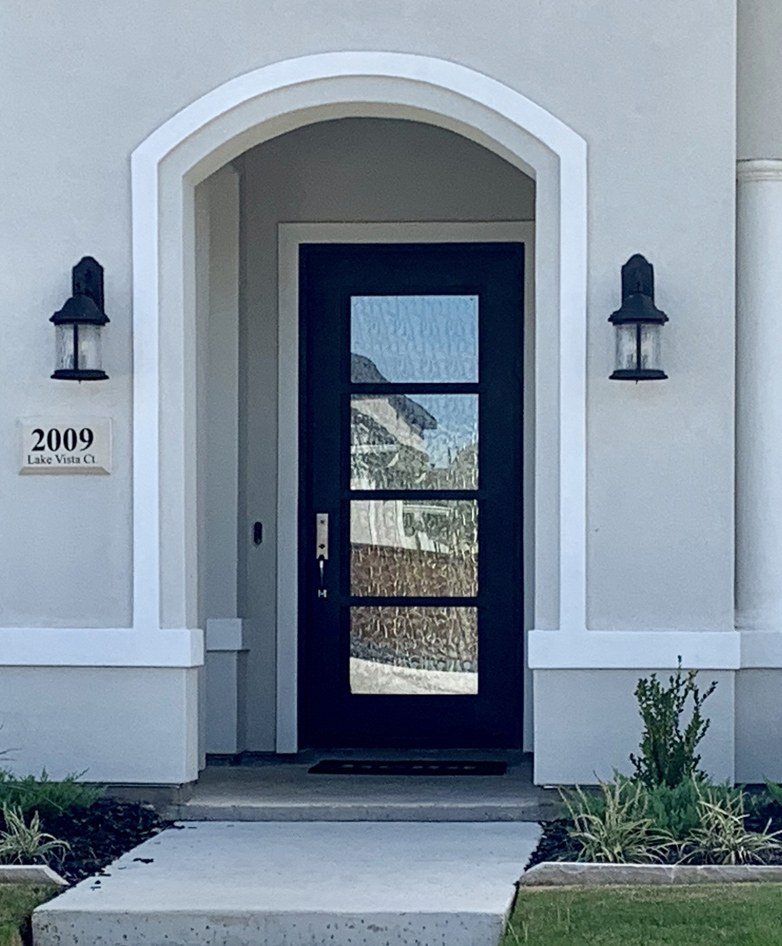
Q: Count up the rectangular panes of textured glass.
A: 4